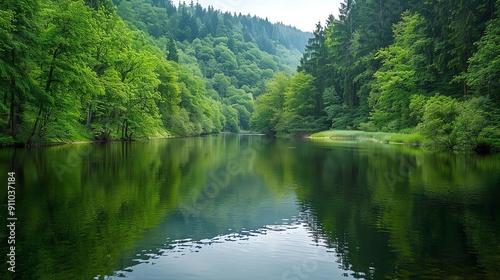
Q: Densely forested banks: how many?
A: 2